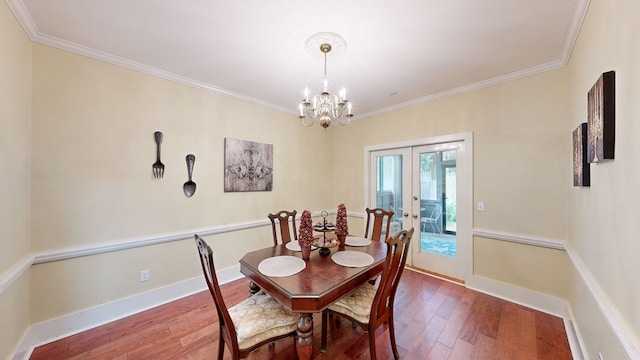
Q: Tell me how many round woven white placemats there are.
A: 4